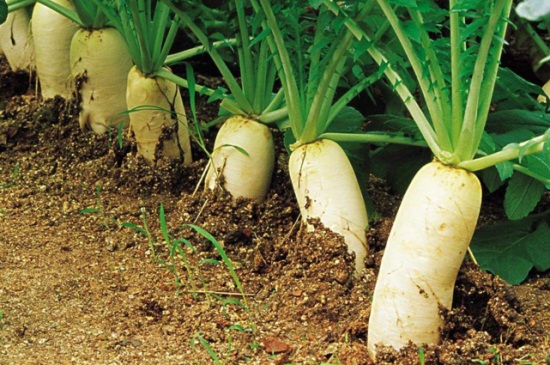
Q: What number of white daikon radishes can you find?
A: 7